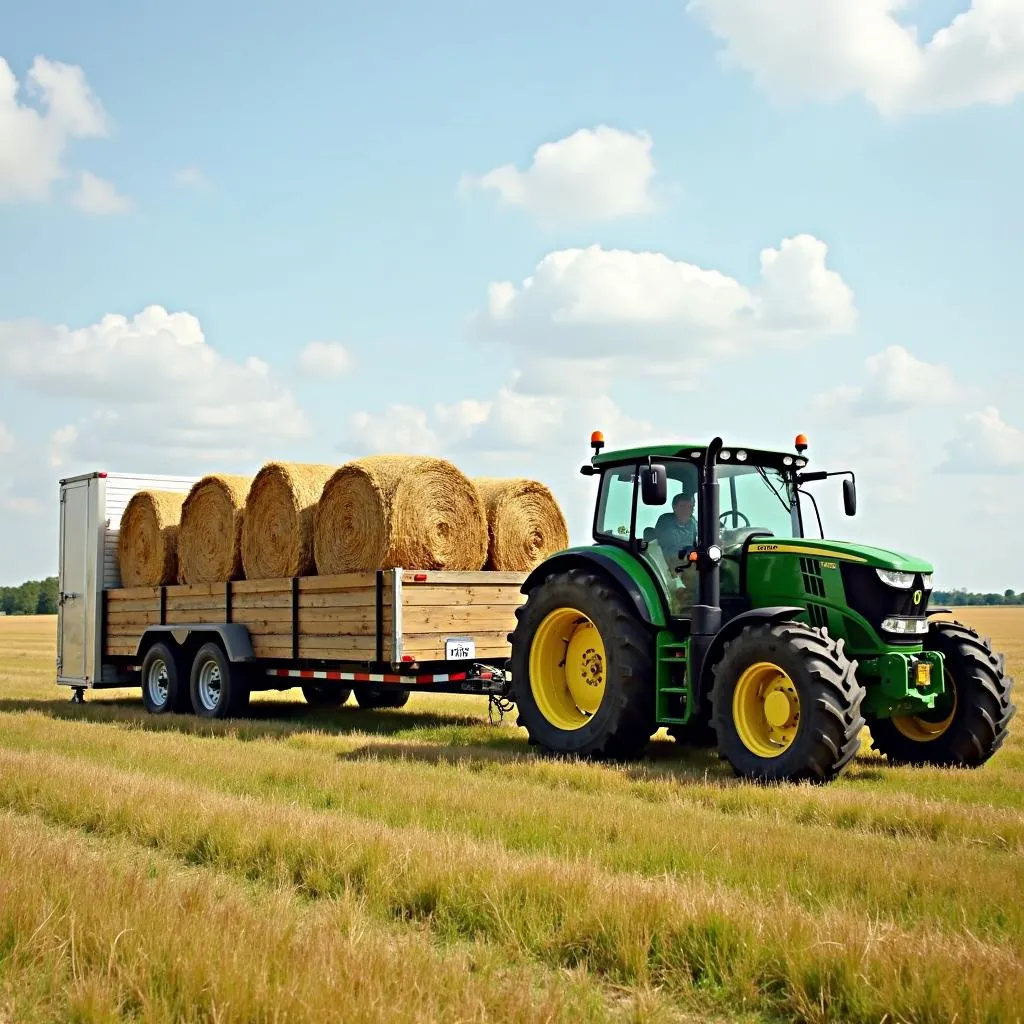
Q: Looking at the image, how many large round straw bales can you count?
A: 5